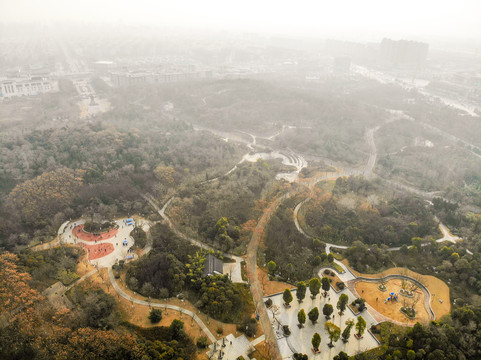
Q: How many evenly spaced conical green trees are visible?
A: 12